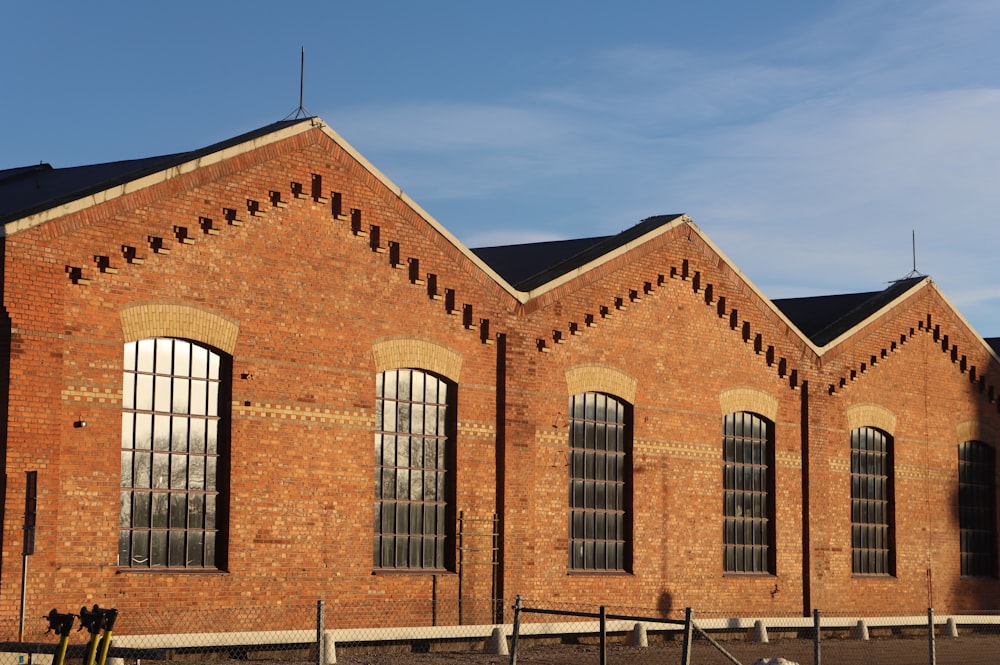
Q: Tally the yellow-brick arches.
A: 6